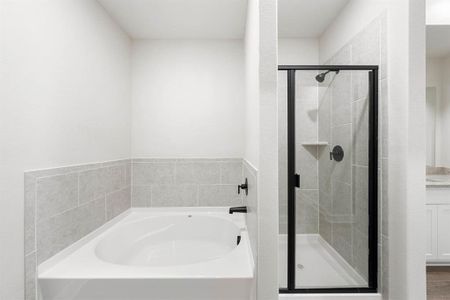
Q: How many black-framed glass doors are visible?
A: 1